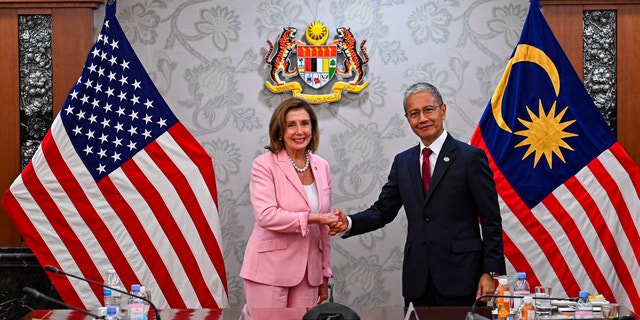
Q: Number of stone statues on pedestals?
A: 0